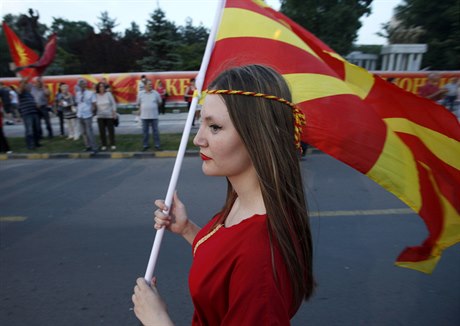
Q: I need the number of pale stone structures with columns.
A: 2